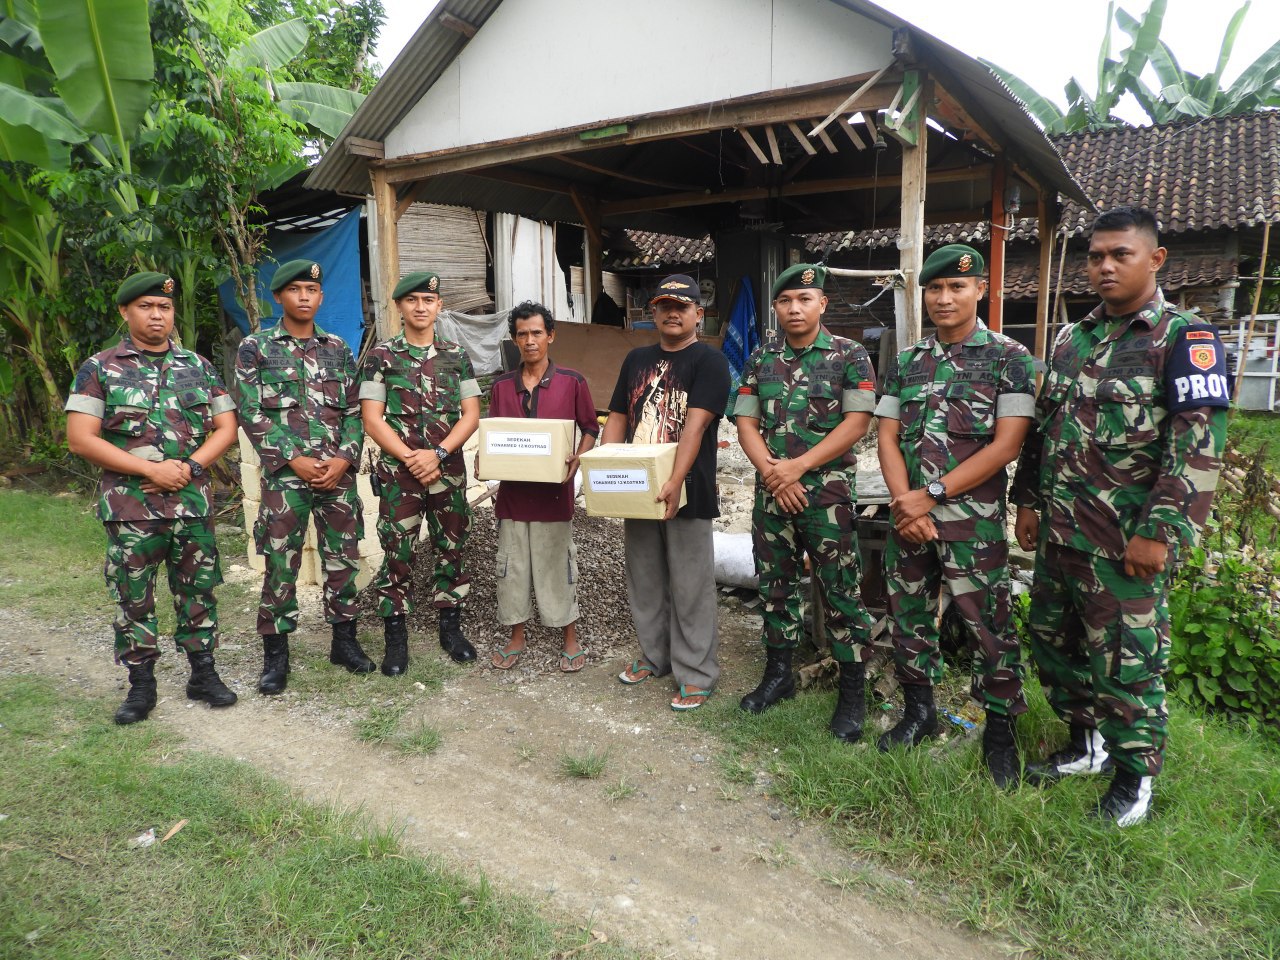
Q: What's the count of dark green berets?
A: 5